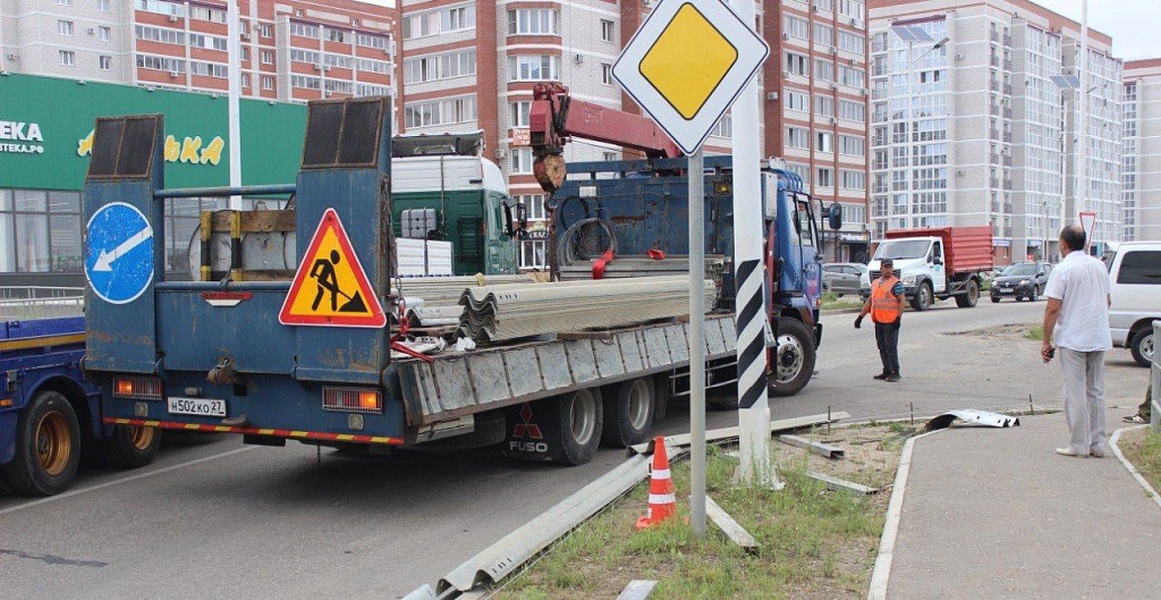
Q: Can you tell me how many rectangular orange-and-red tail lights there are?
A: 2